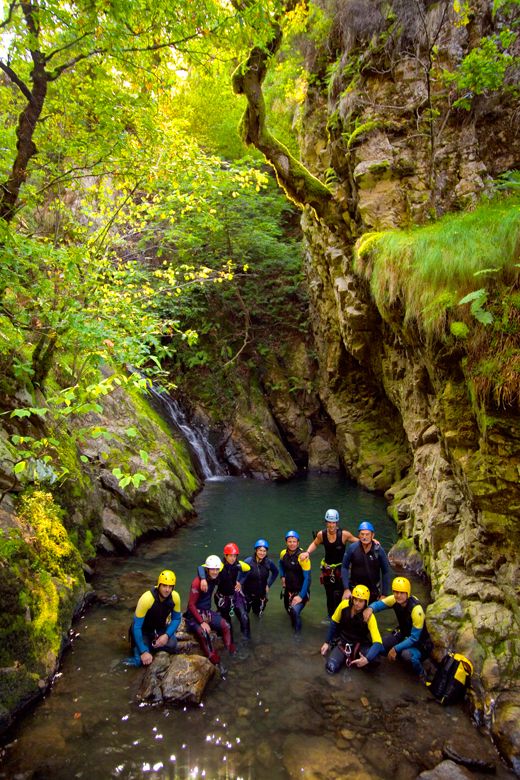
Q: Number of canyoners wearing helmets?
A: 9